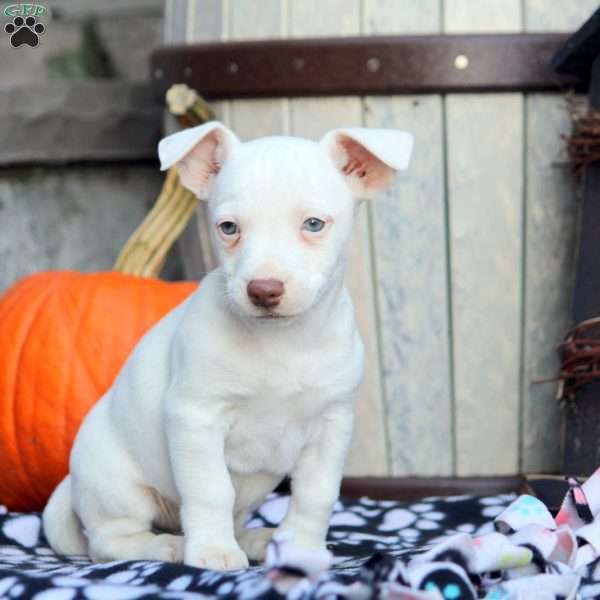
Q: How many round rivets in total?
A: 6